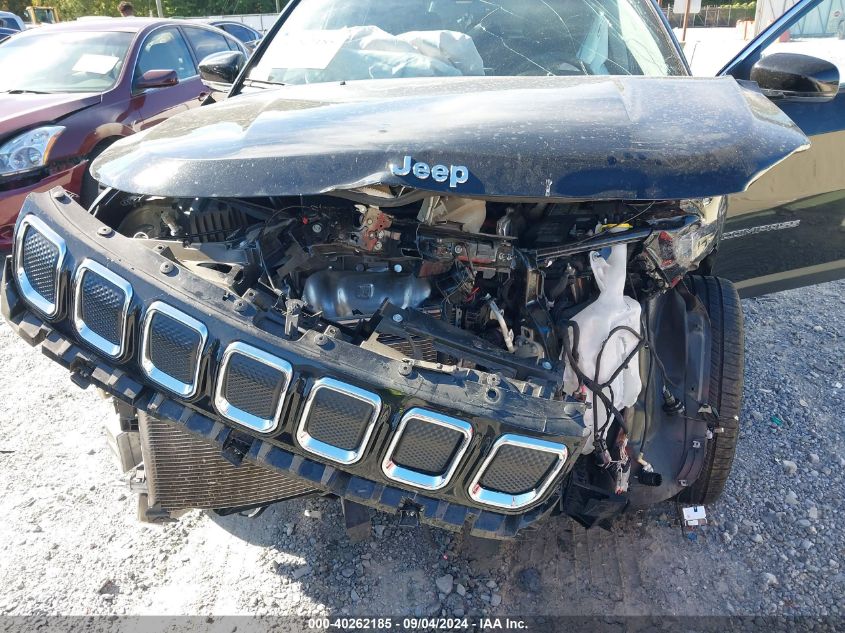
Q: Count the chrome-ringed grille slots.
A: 7